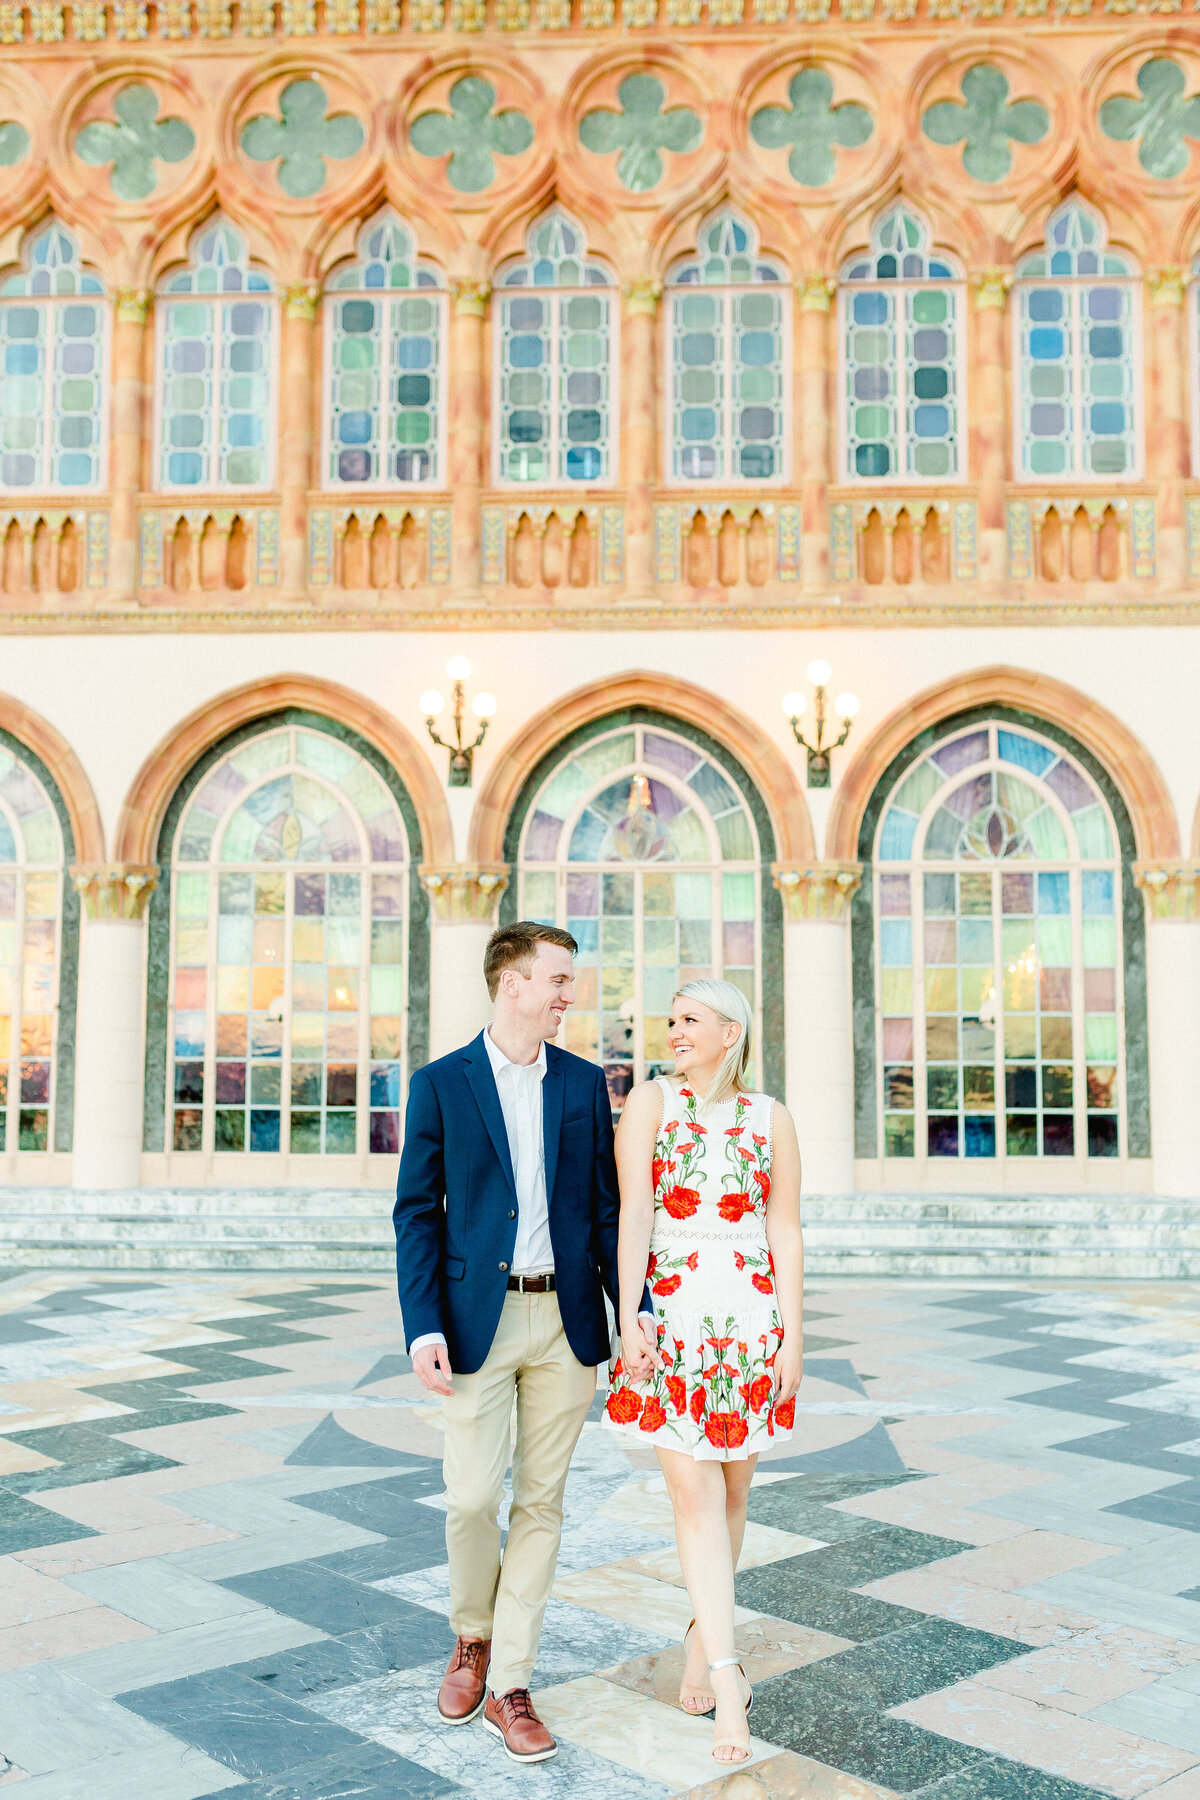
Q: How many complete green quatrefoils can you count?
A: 6